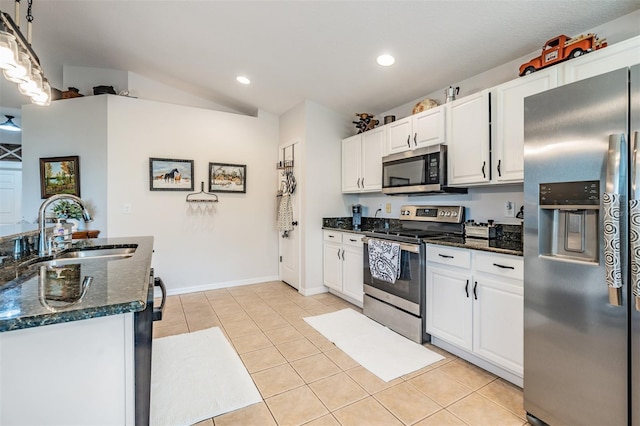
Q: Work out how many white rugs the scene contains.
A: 2